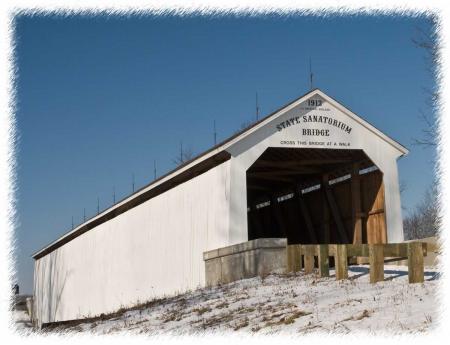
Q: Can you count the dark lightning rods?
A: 10